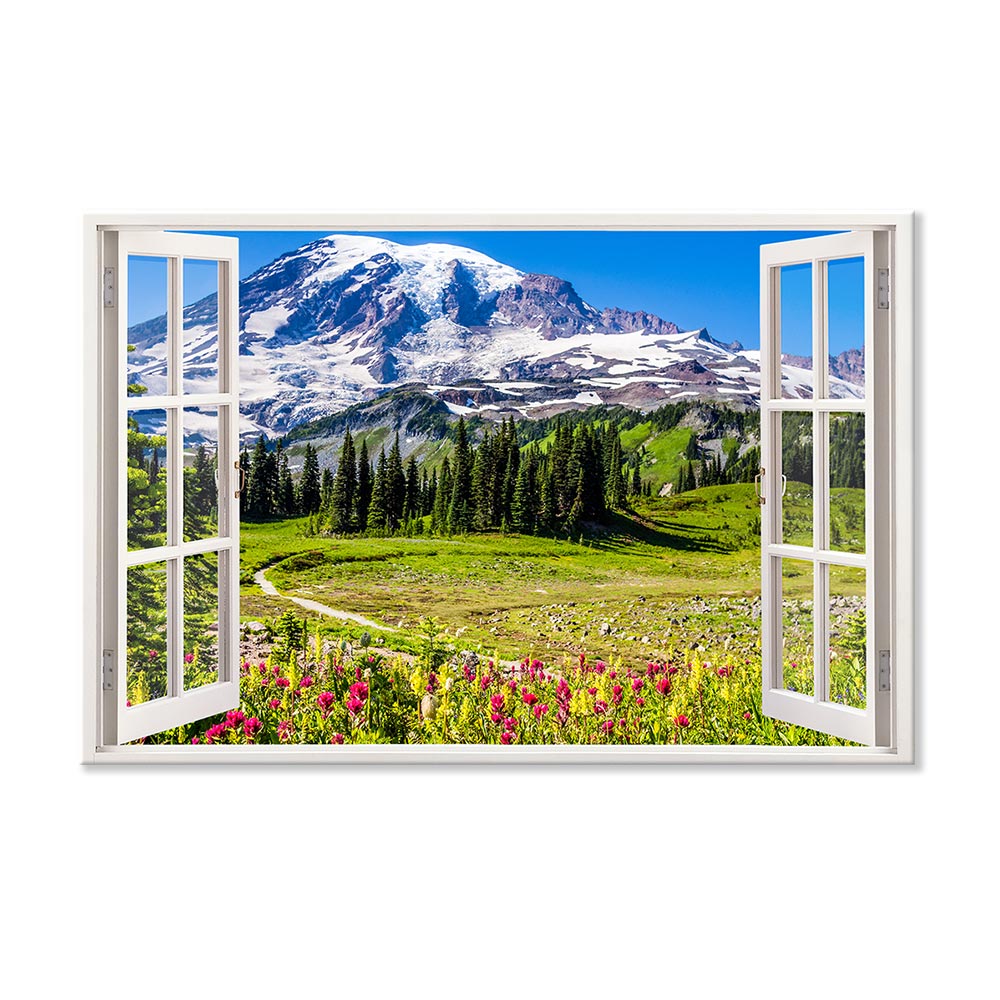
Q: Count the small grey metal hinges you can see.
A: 4